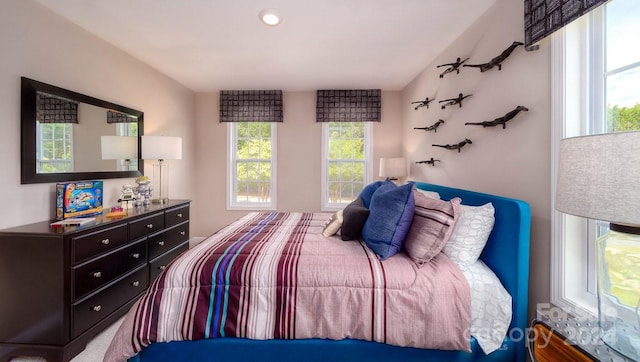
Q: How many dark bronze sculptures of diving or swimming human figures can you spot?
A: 8